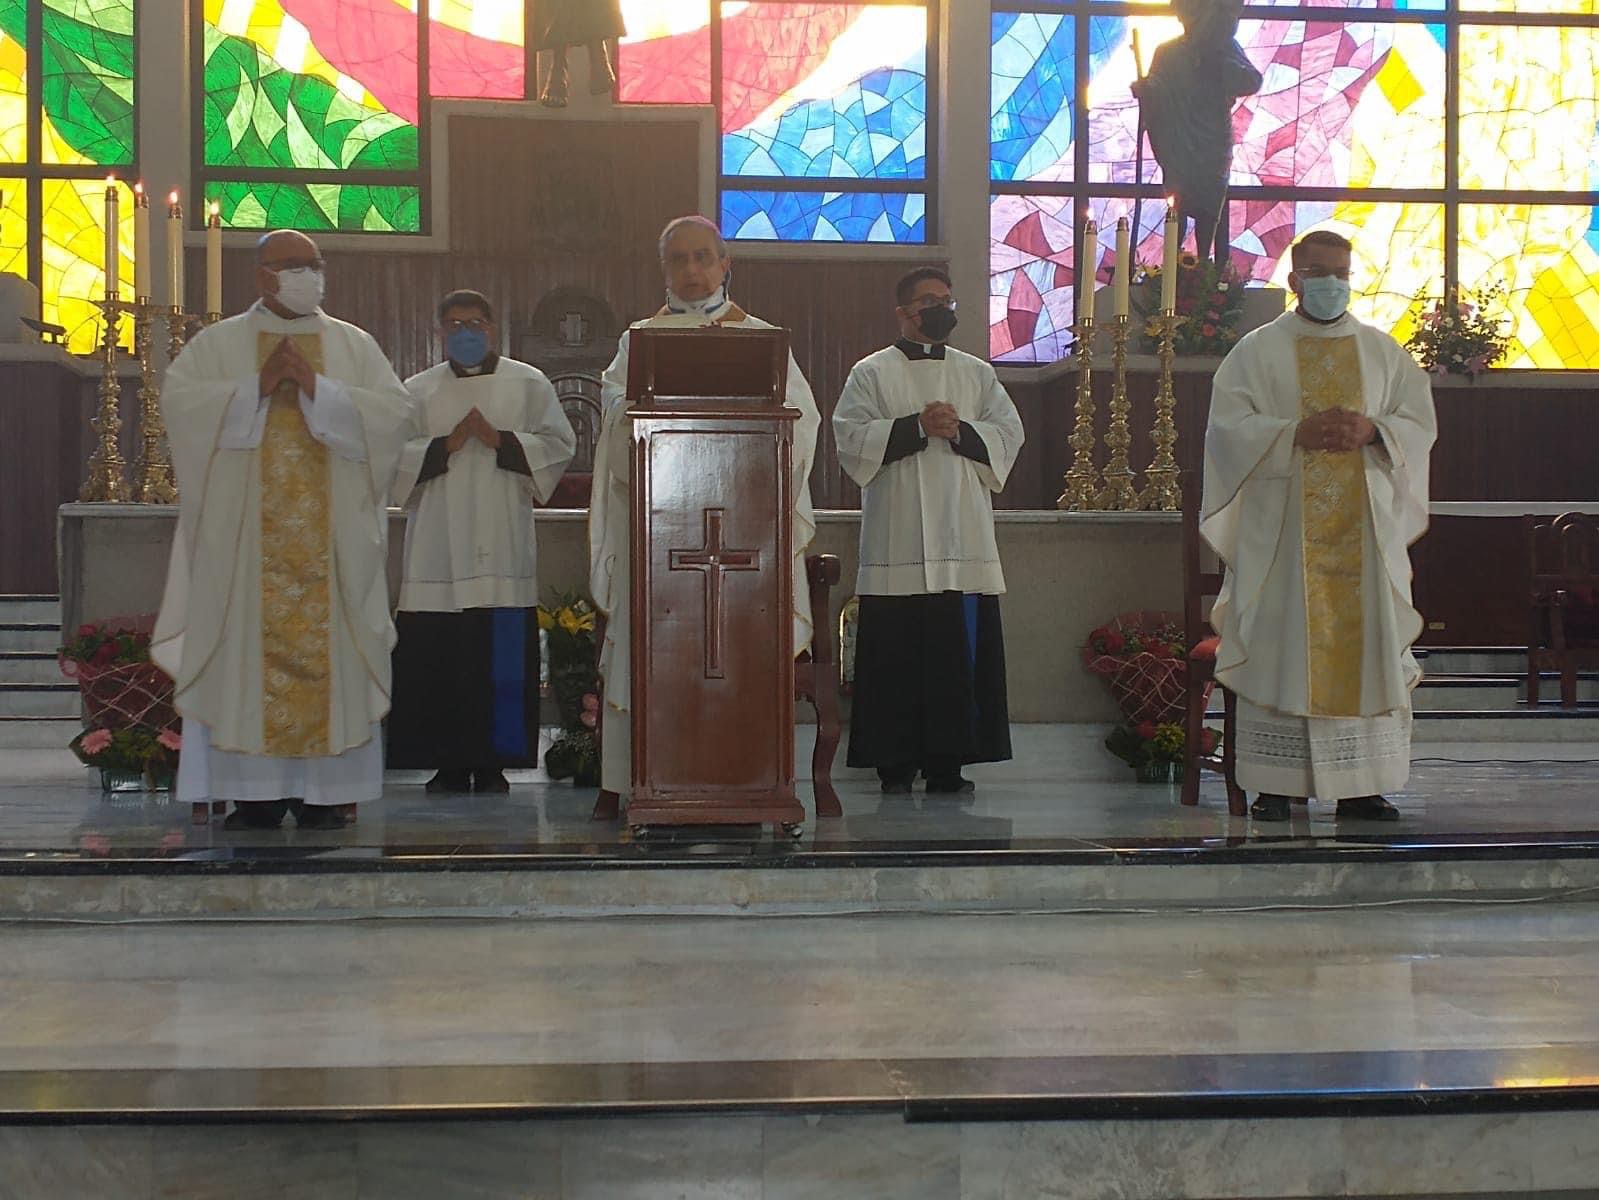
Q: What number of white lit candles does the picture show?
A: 7